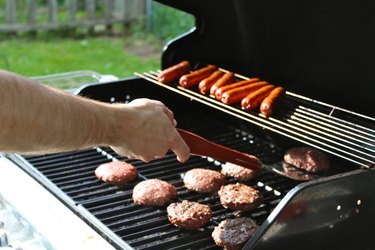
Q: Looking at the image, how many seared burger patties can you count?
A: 3